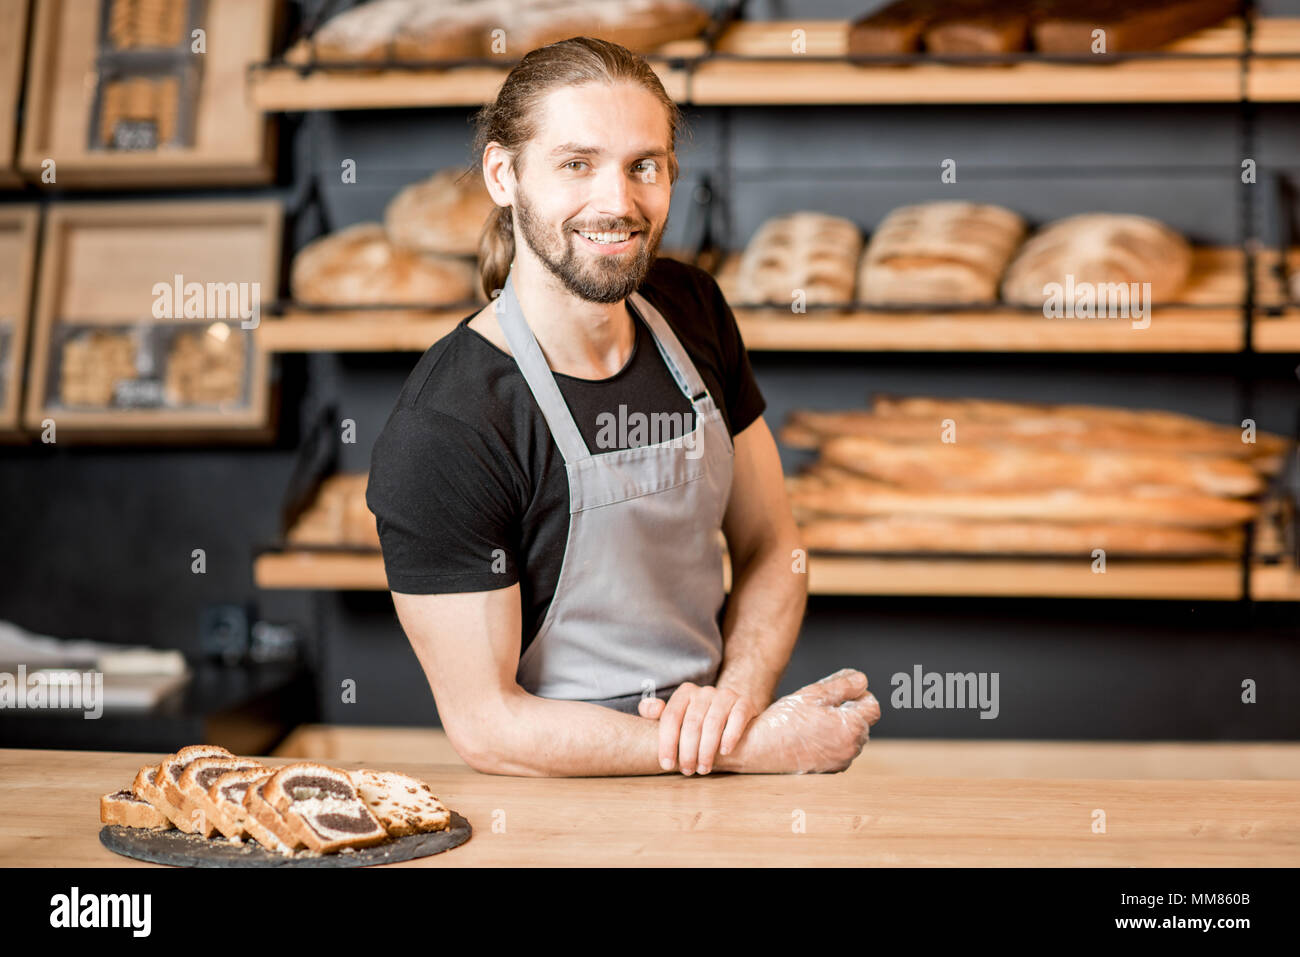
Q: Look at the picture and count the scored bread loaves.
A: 3